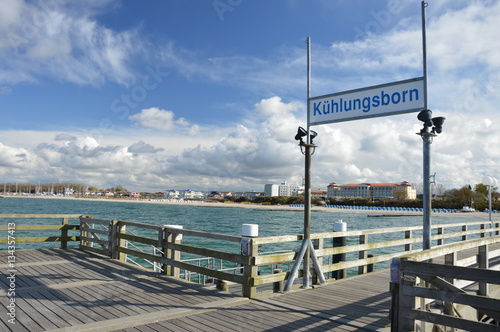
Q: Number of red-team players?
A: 0